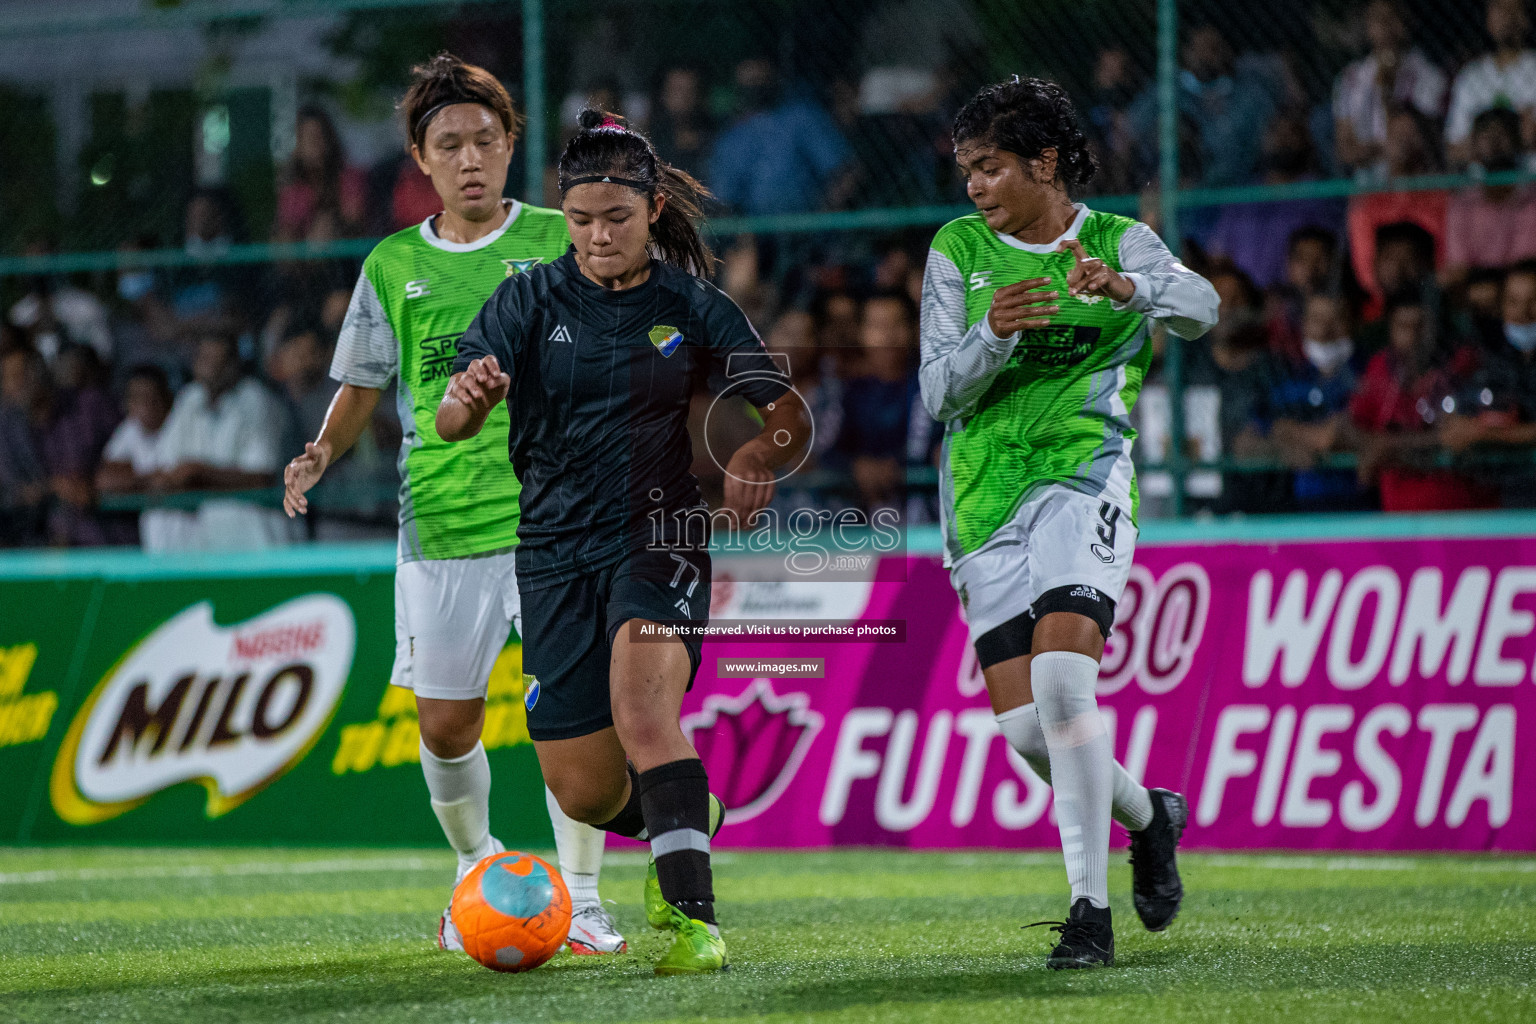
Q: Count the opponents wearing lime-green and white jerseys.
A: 2